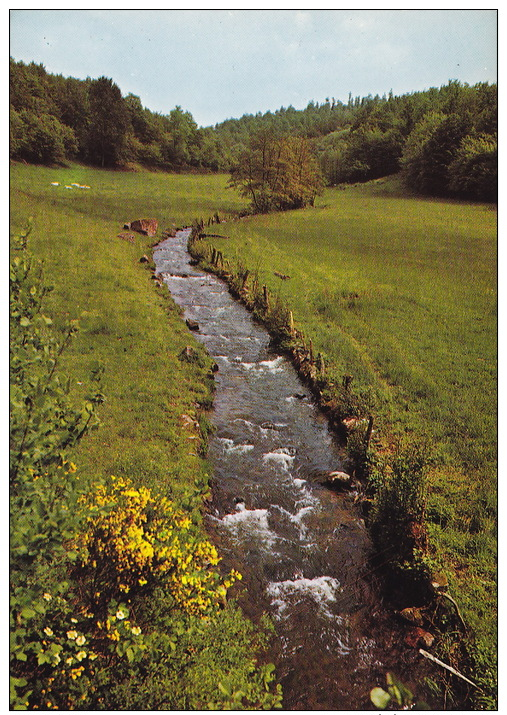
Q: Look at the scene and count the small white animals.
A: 5